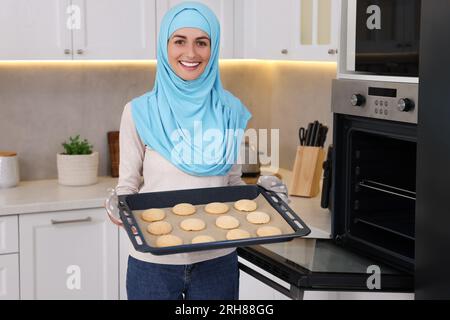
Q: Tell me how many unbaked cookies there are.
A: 12